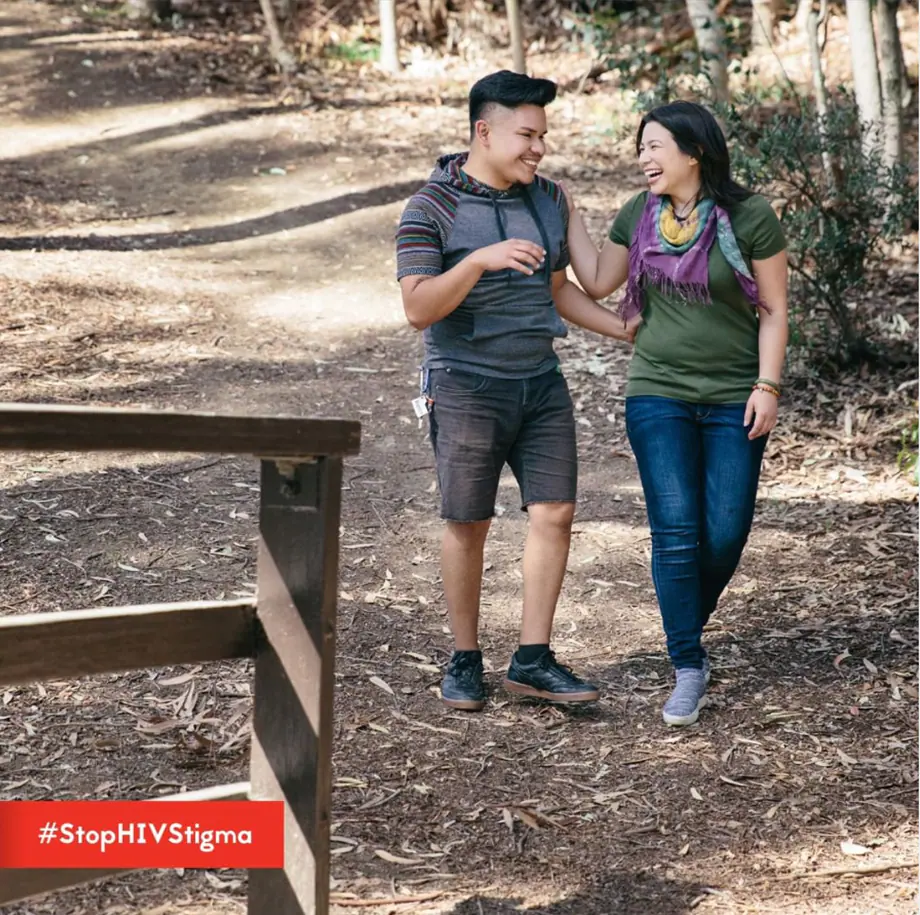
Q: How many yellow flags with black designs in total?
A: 0